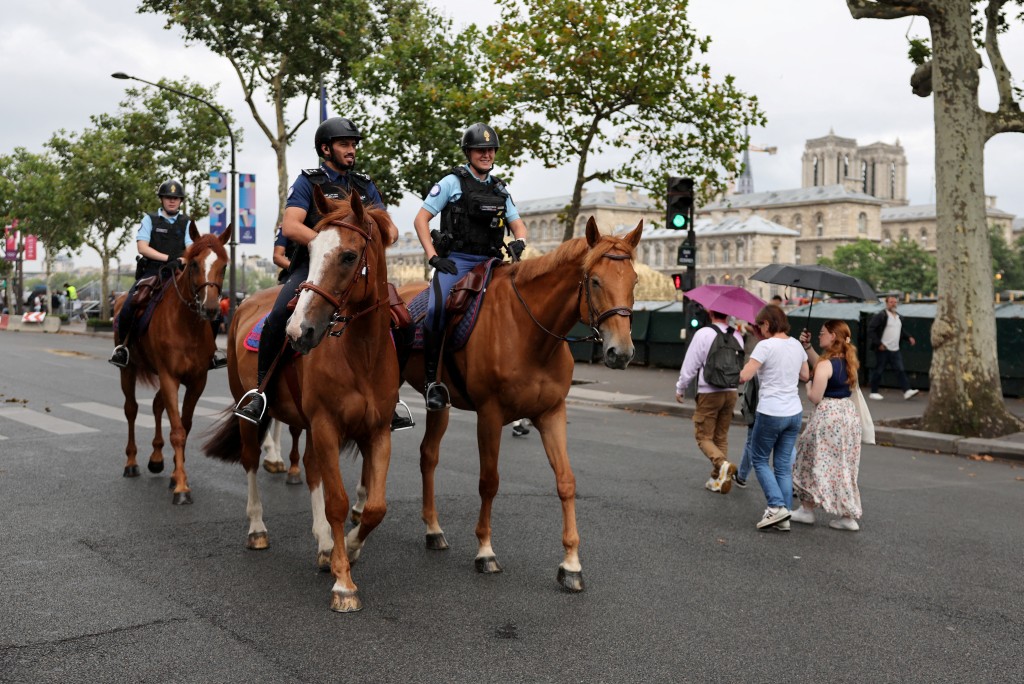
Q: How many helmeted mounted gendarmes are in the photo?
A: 3